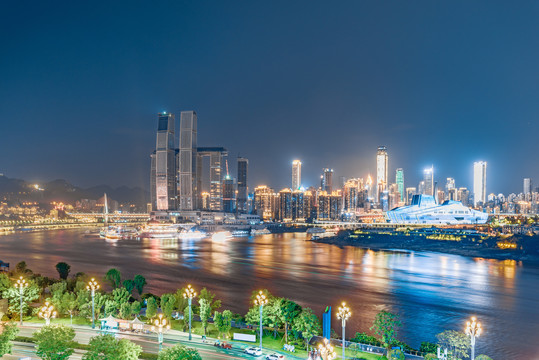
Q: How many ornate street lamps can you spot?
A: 9